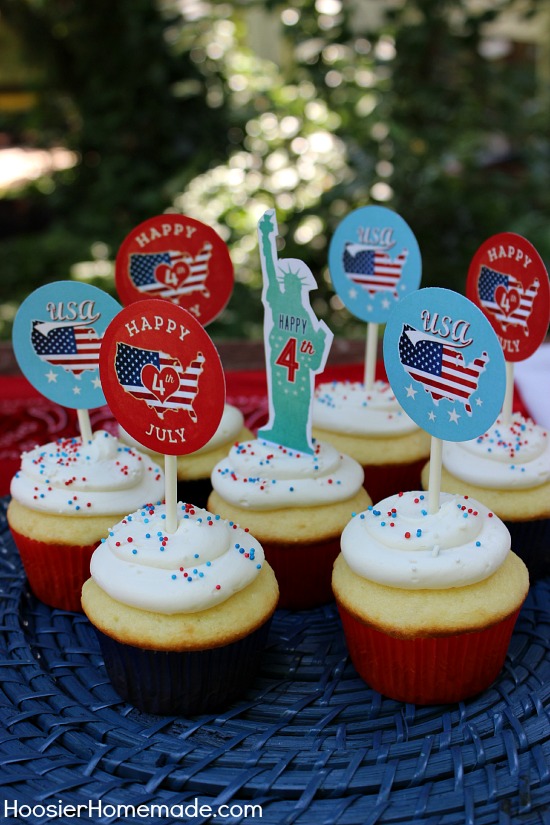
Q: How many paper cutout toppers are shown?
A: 7